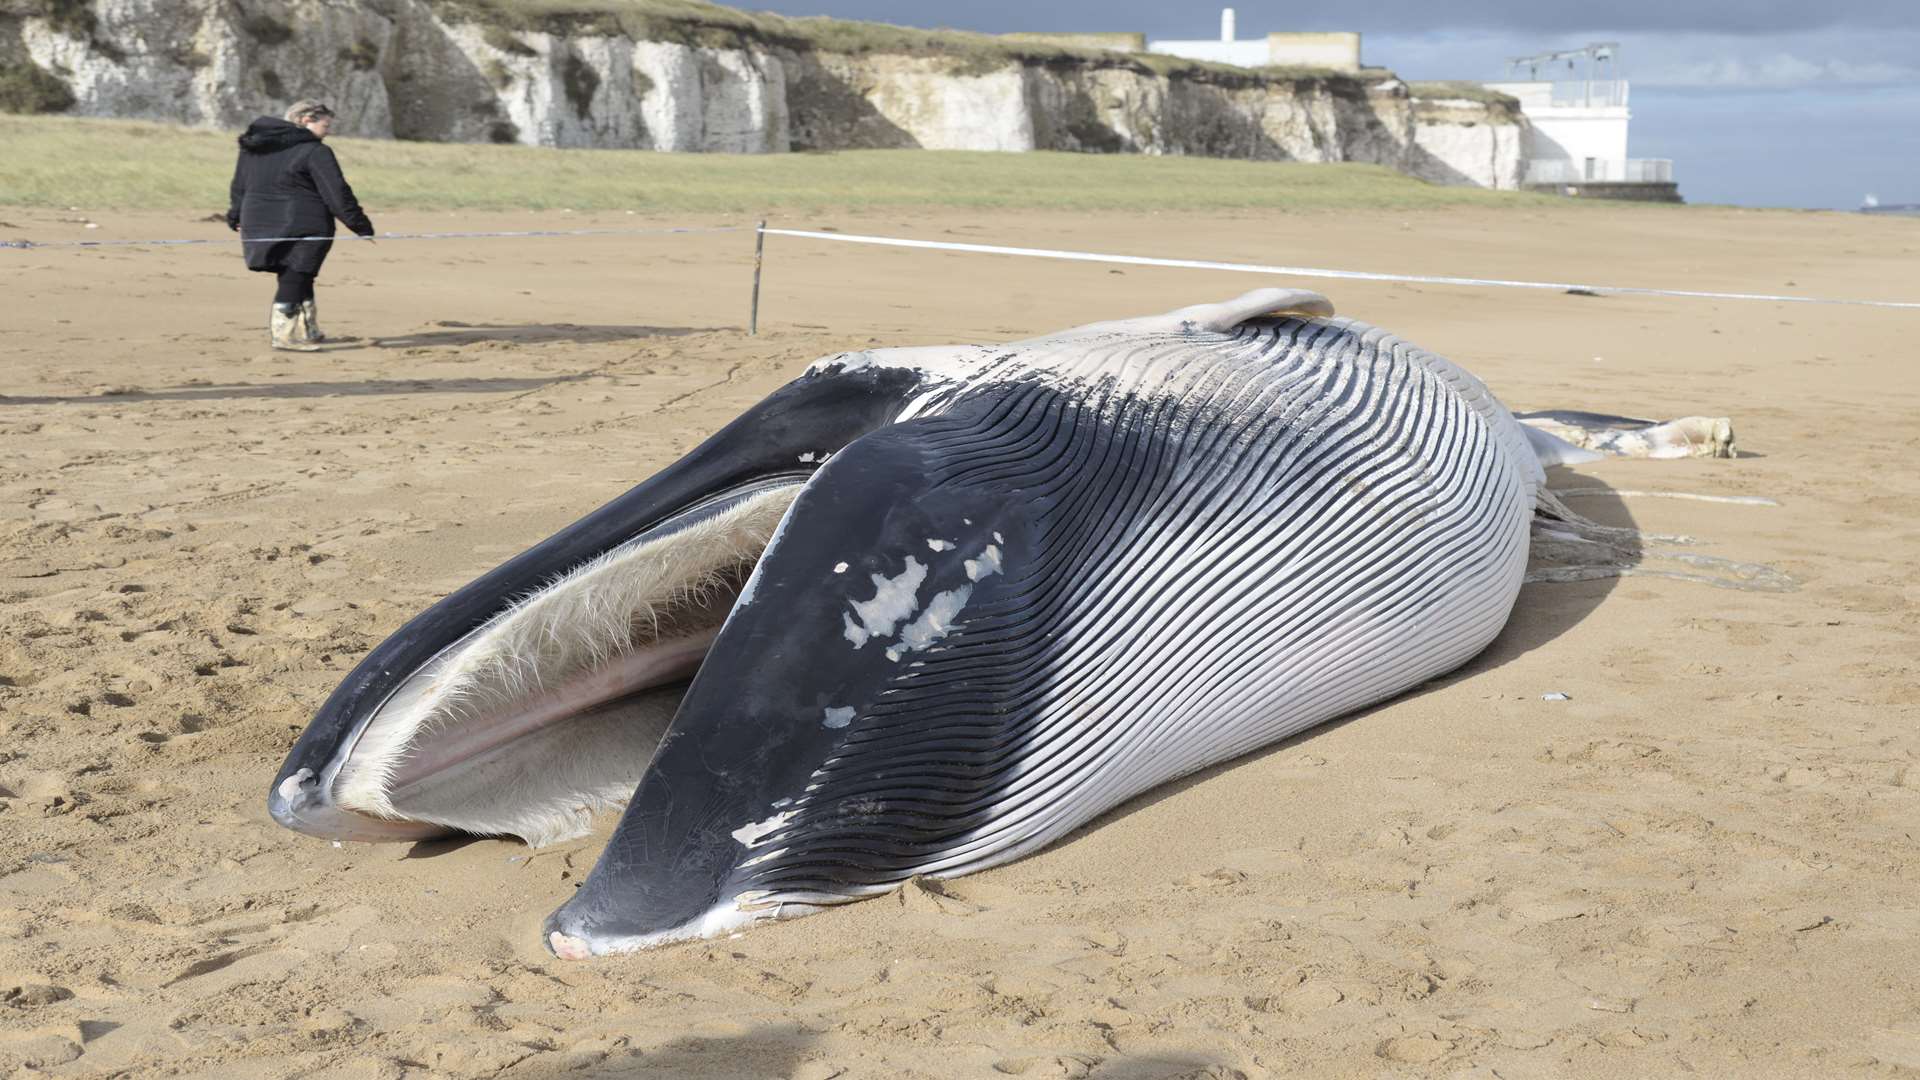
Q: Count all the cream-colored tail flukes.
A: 1